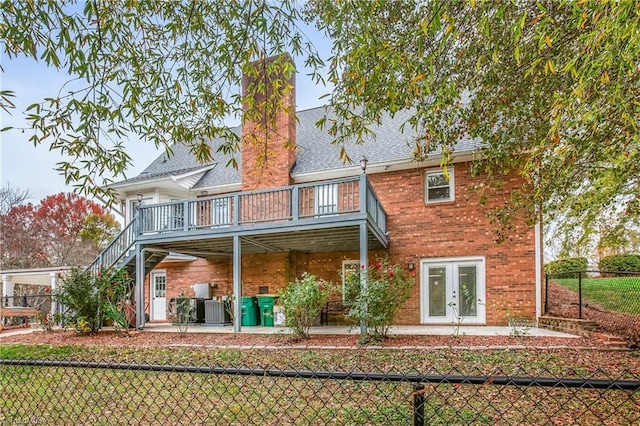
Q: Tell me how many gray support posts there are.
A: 3